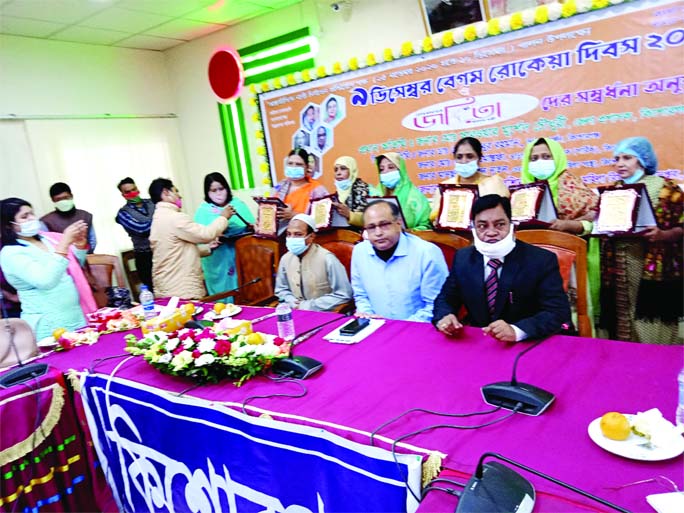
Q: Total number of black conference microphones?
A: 5